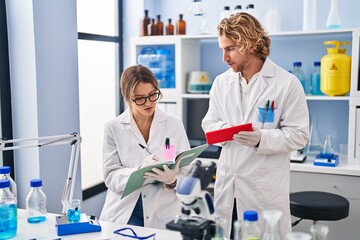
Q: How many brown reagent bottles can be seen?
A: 5